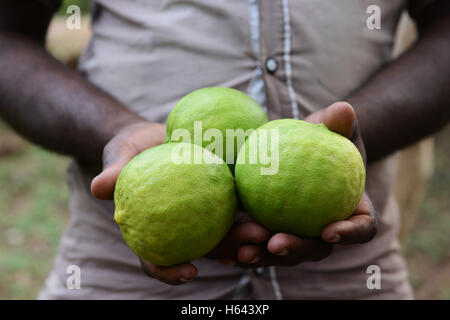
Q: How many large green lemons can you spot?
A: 3